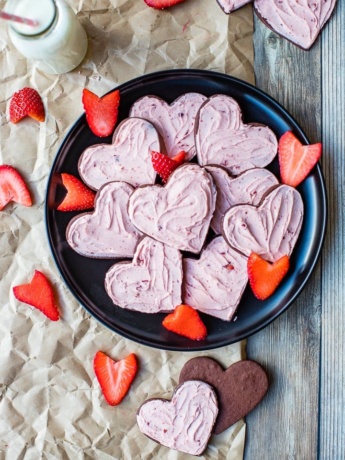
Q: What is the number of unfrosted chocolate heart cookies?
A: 1